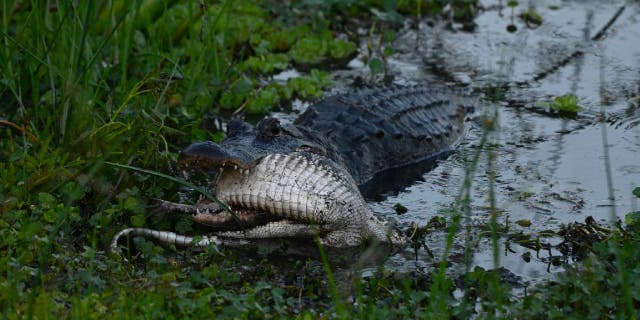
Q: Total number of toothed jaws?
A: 2